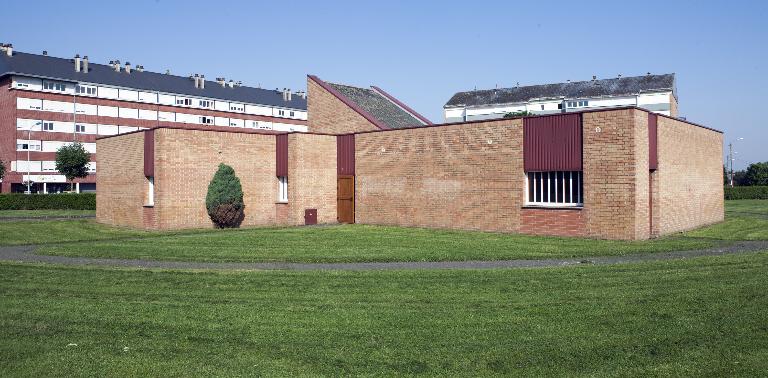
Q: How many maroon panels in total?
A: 5